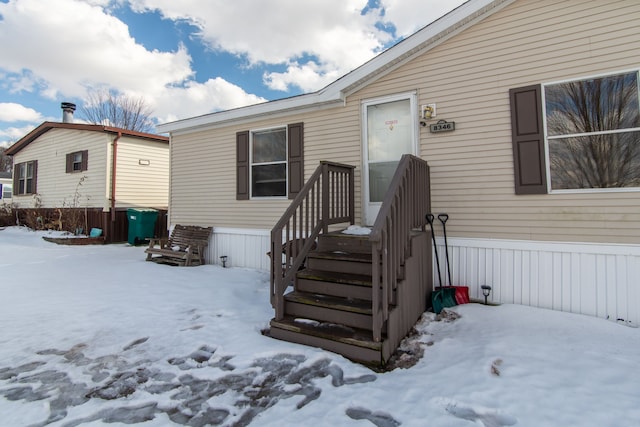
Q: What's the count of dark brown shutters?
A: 7